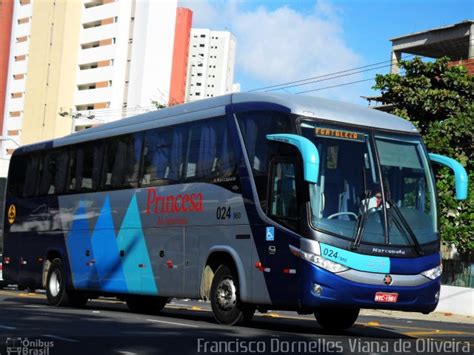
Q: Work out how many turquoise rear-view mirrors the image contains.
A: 2